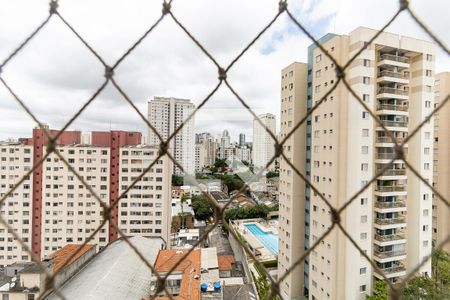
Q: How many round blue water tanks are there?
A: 2